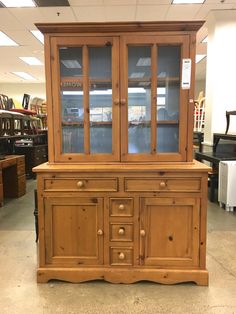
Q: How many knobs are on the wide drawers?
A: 2